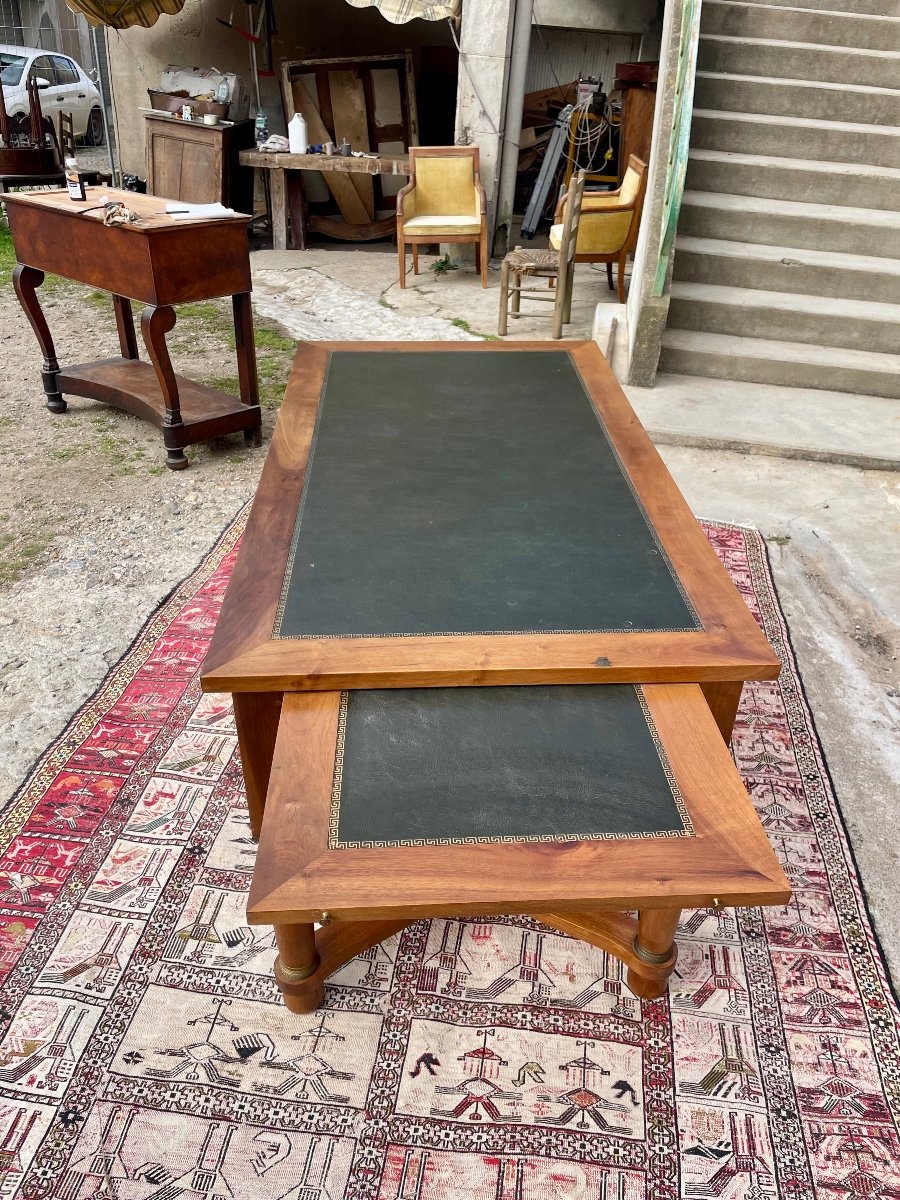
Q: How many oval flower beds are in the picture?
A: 0